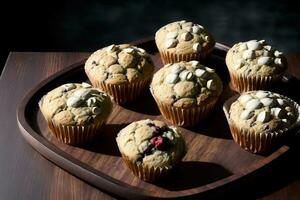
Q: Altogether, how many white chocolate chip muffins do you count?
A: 6